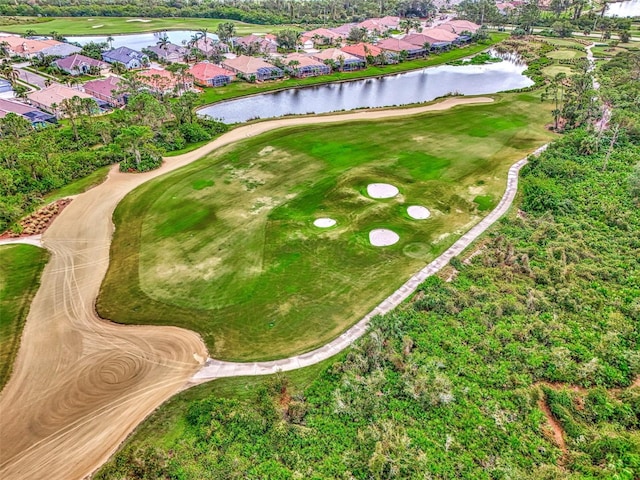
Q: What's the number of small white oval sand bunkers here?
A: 4